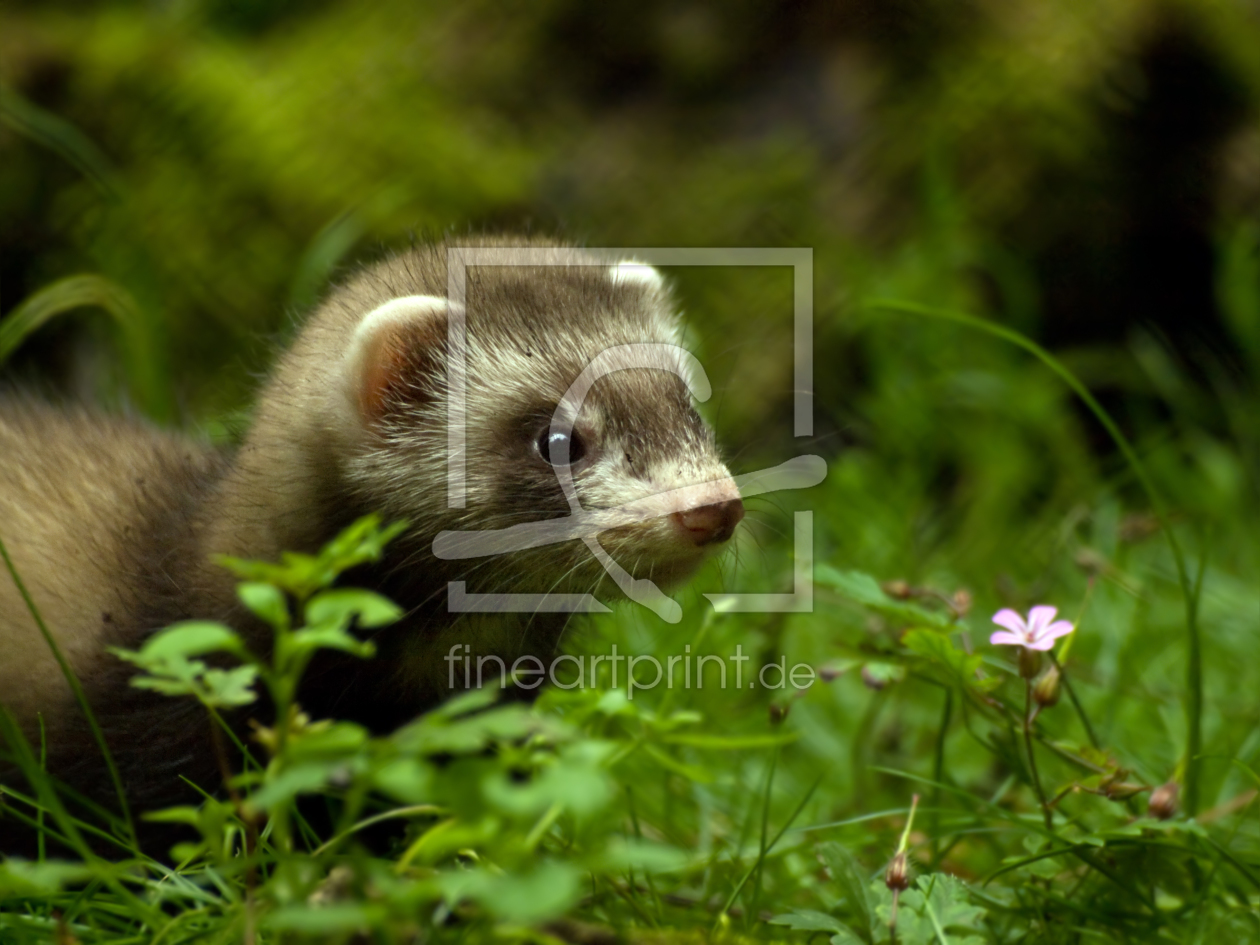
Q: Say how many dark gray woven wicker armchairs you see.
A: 0